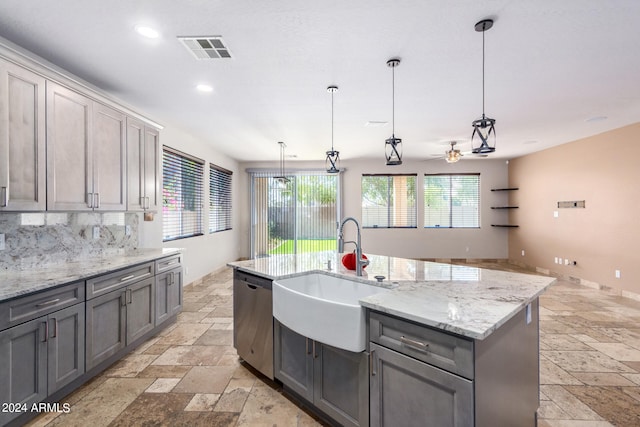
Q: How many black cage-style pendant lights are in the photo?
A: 3